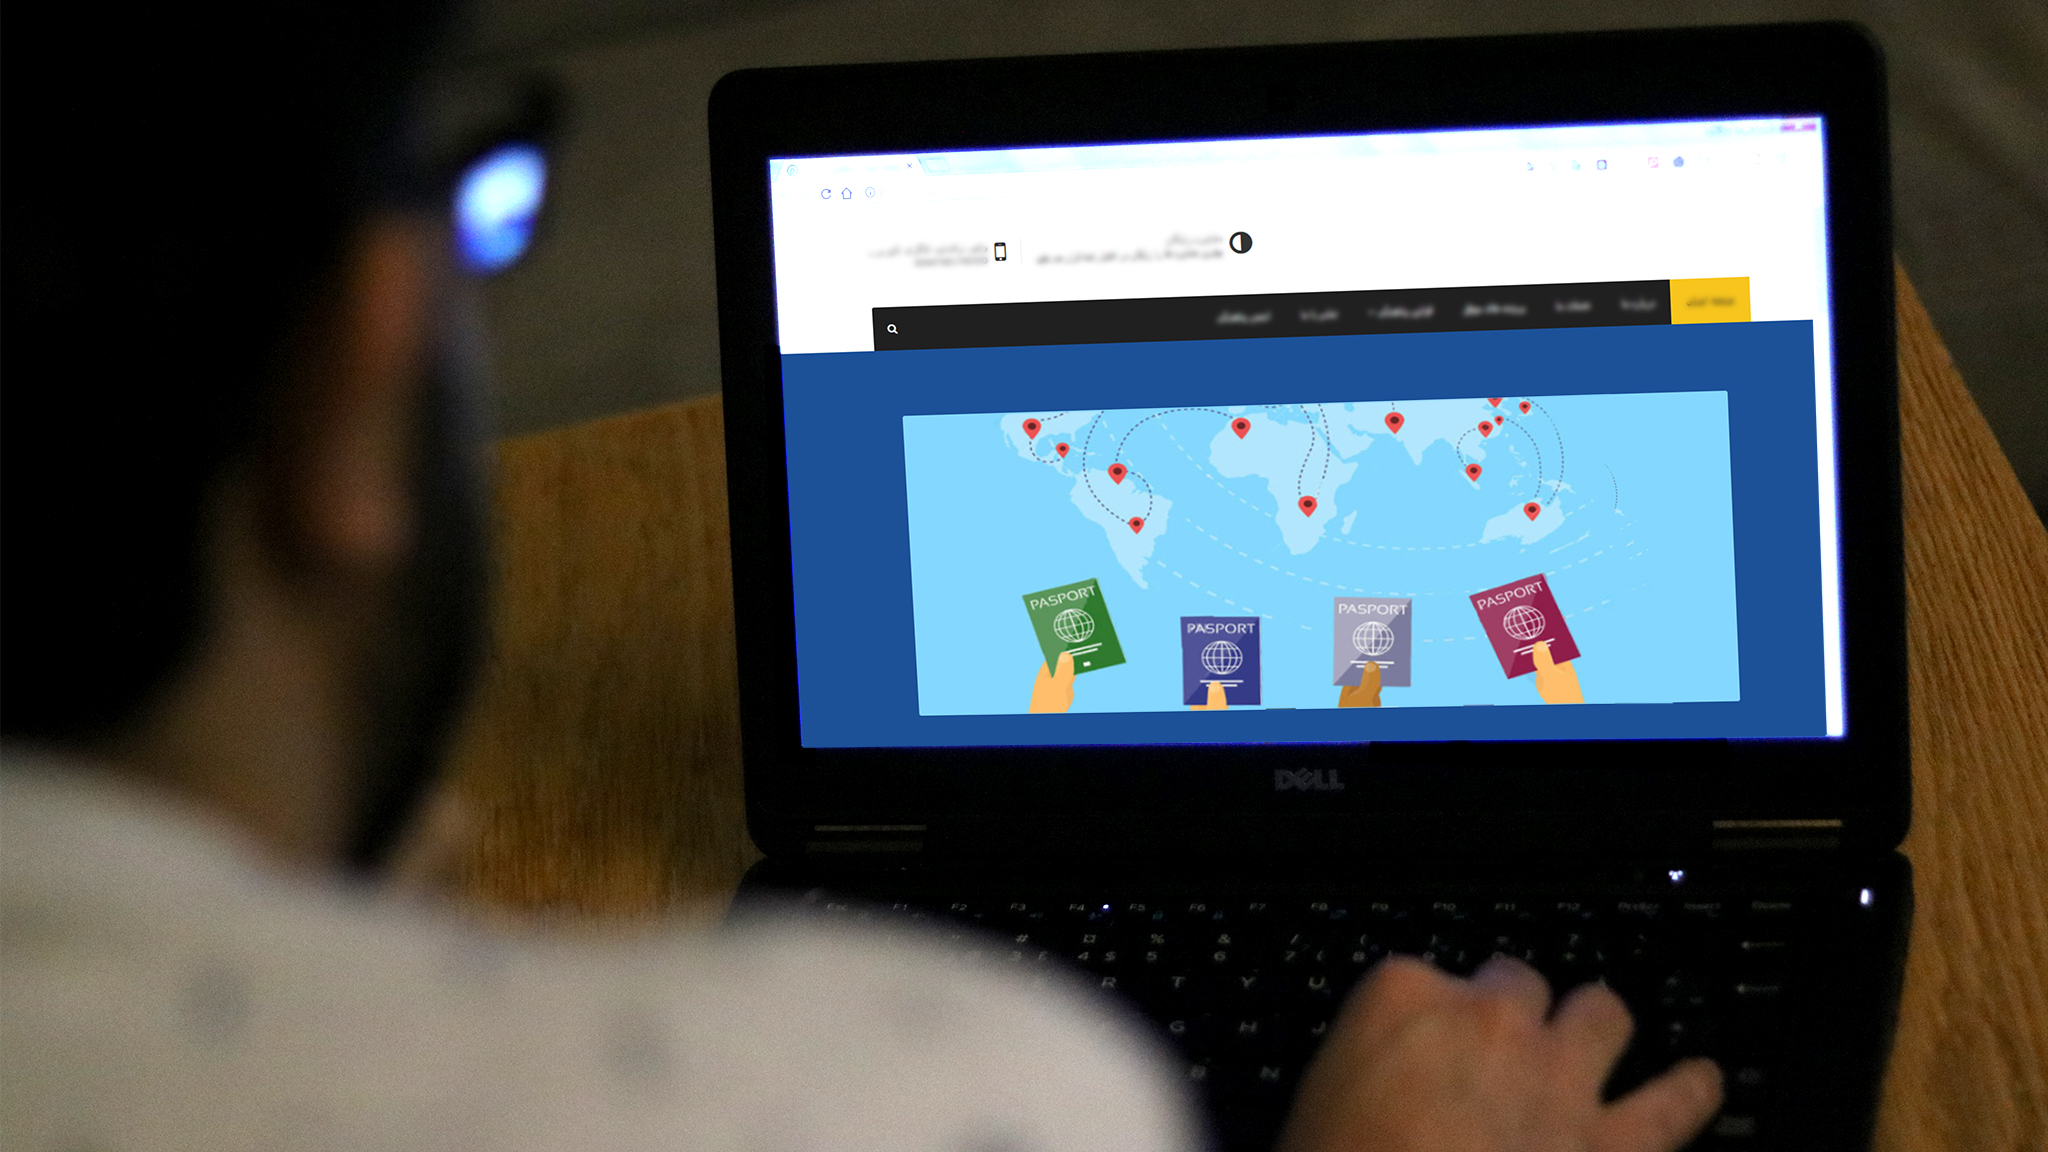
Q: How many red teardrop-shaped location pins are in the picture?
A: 13